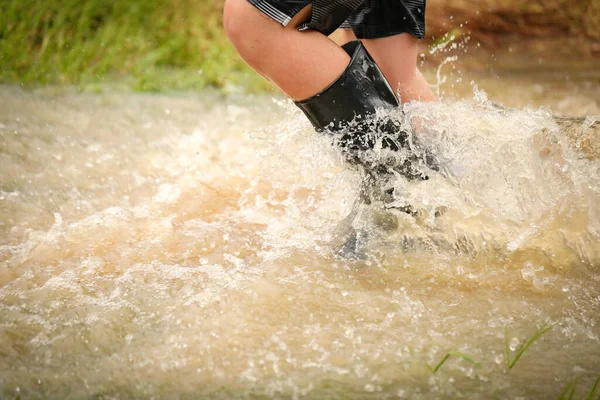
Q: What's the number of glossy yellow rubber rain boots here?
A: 0